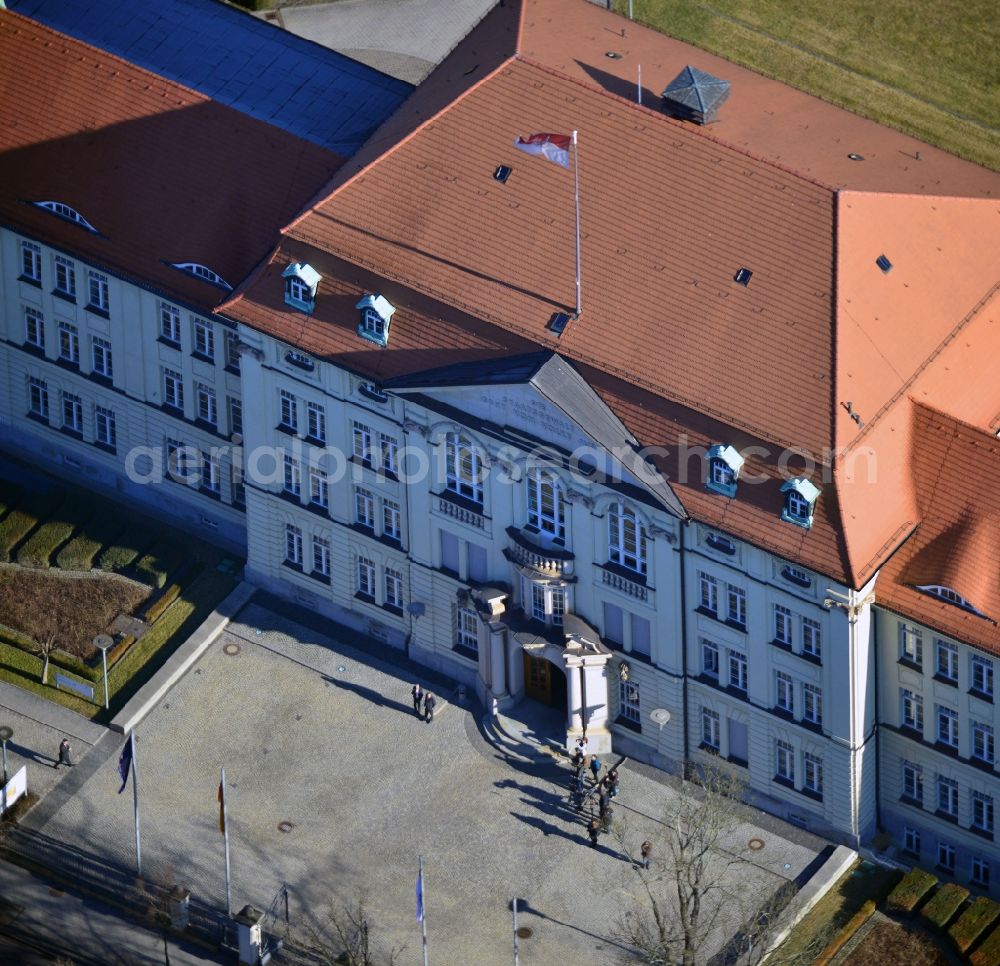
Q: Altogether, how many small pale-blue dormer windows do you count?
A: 4